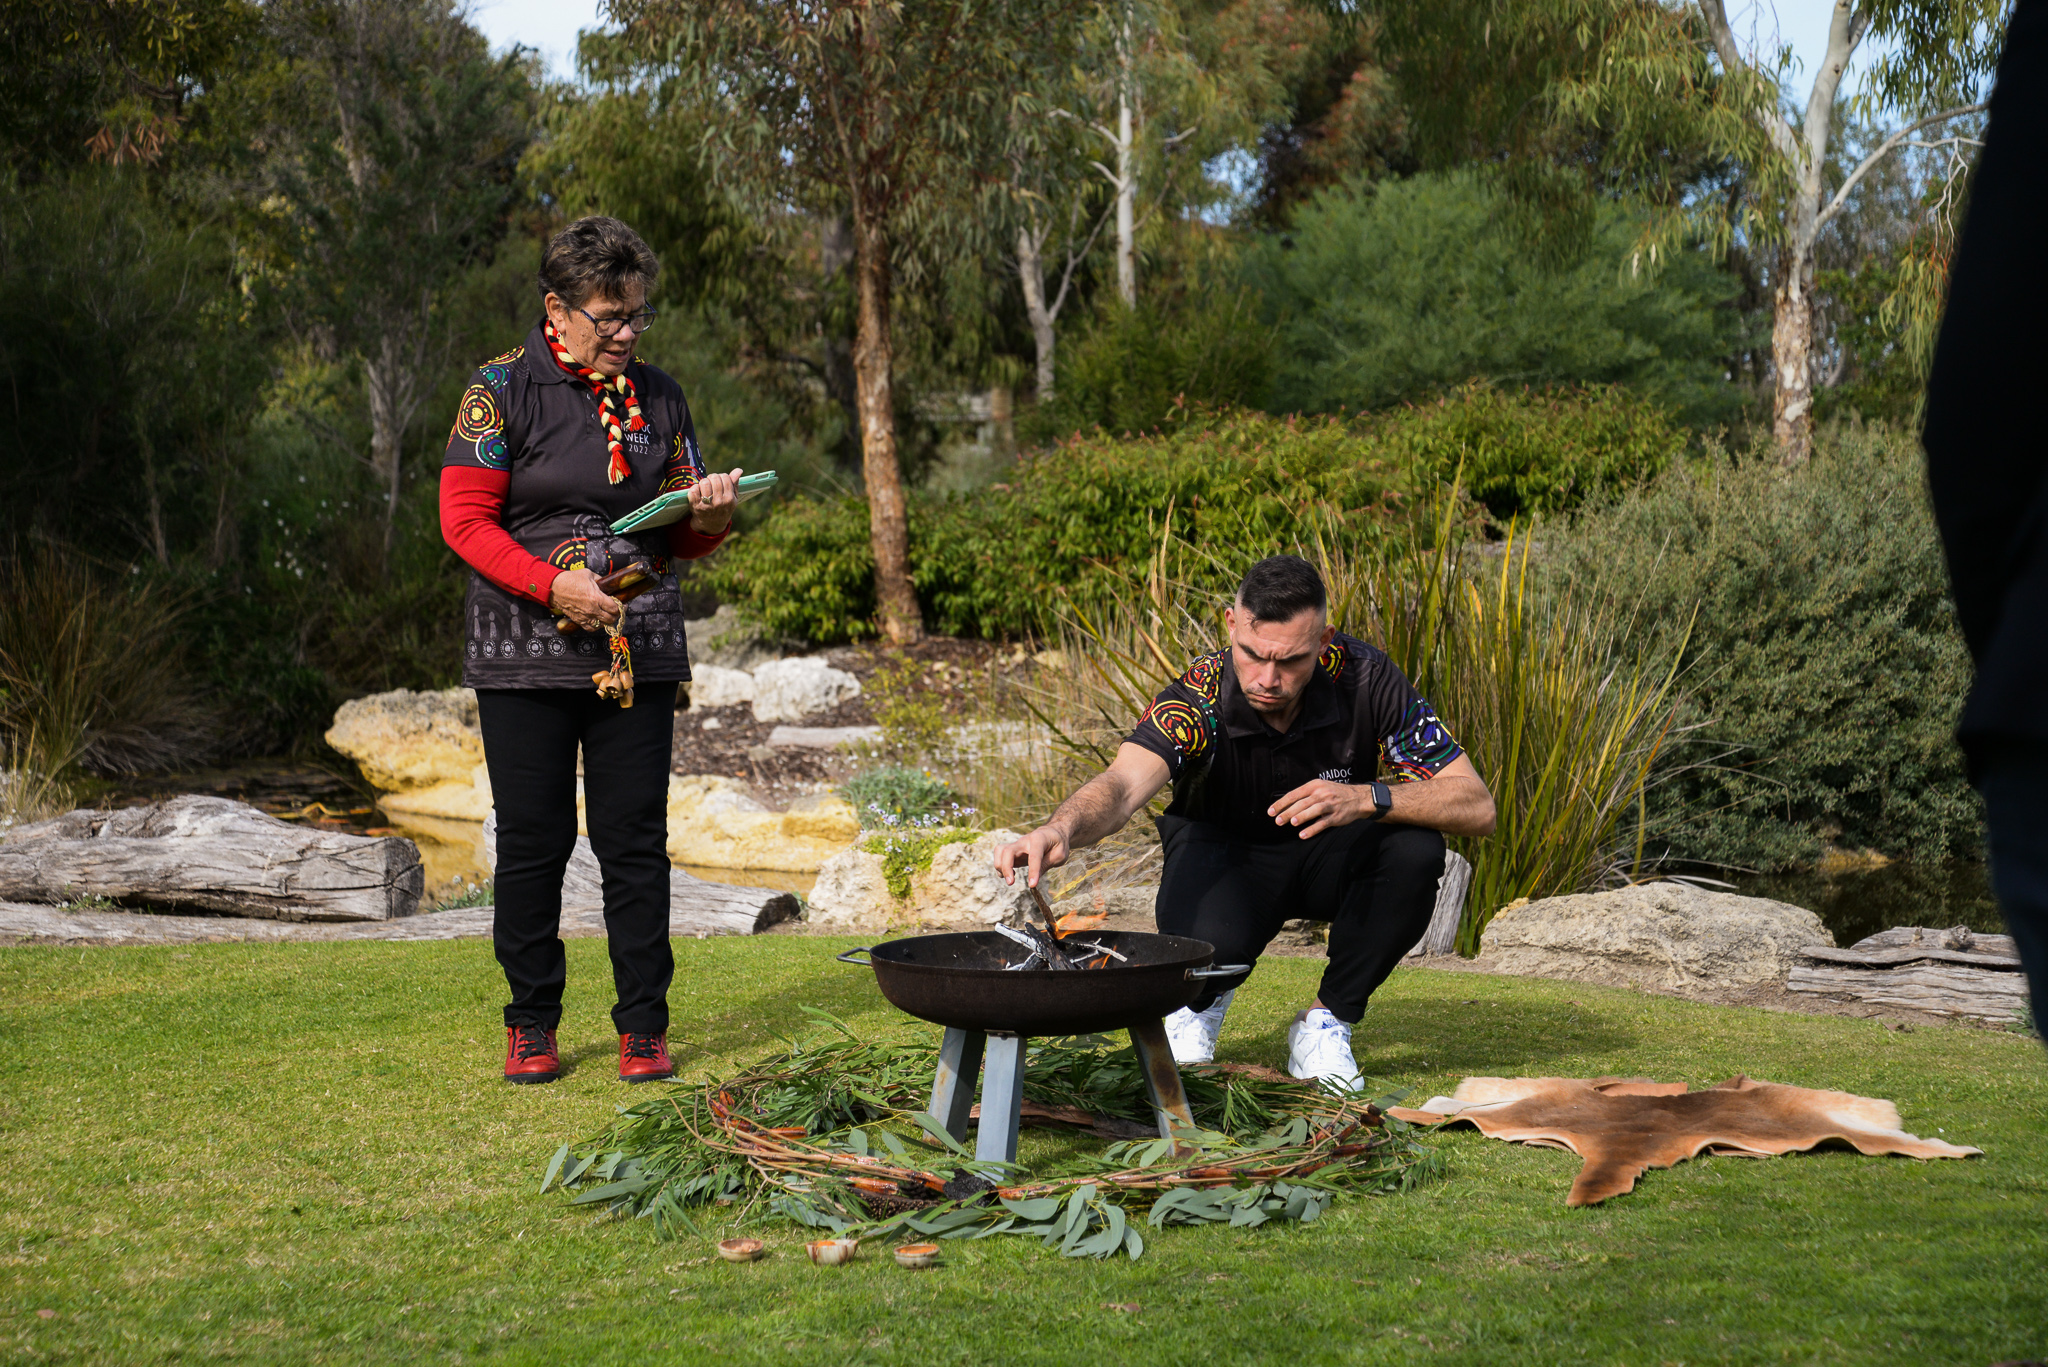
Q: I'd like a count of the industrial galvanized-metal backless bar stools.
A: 0